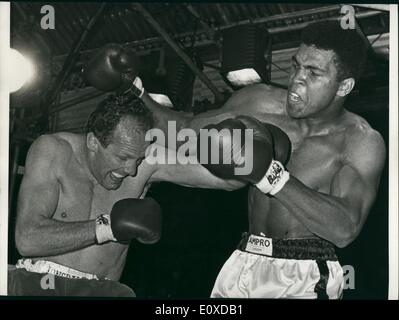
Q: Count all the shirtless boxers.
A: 2